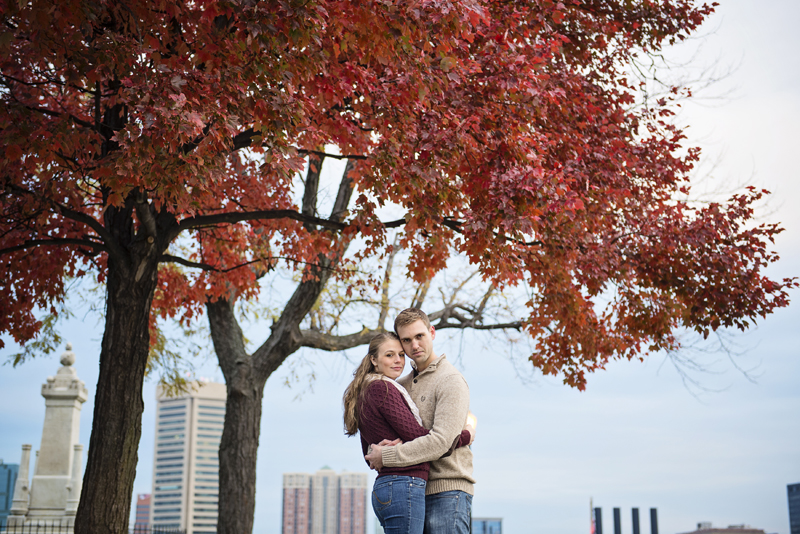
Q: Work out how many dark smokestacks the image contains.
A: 4